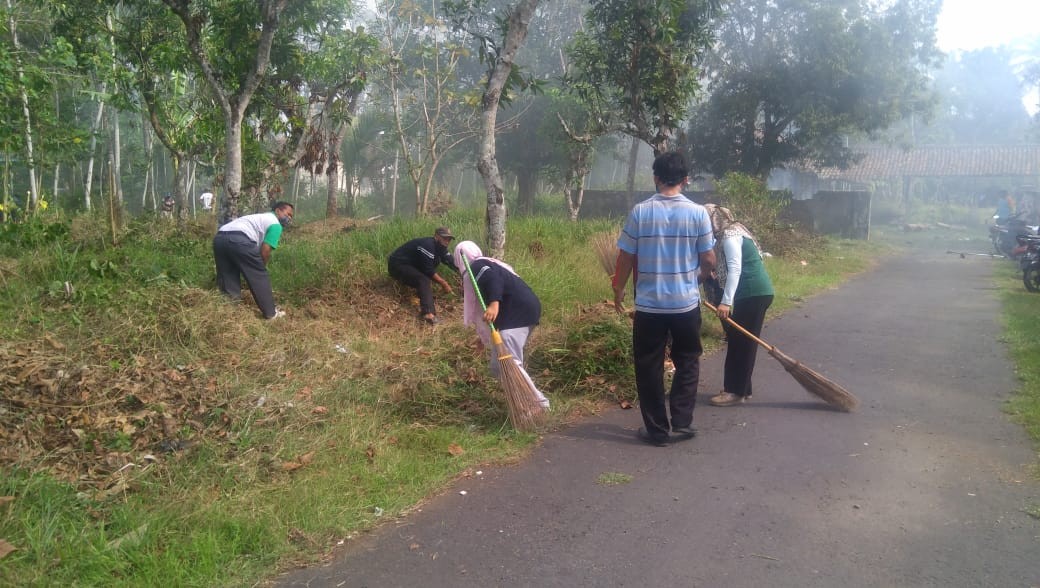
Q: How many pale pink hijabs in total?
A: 1